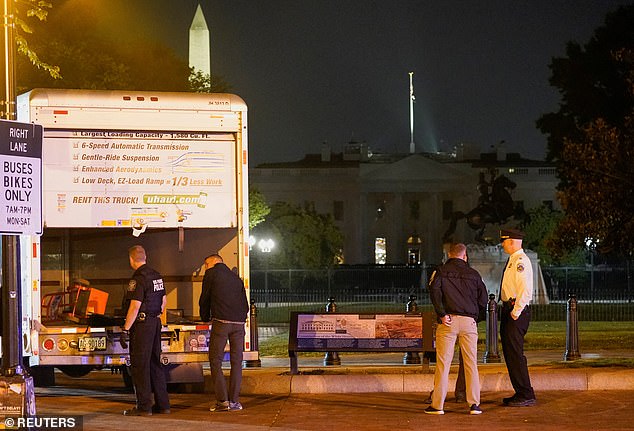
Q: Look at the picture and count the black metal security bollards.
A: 5